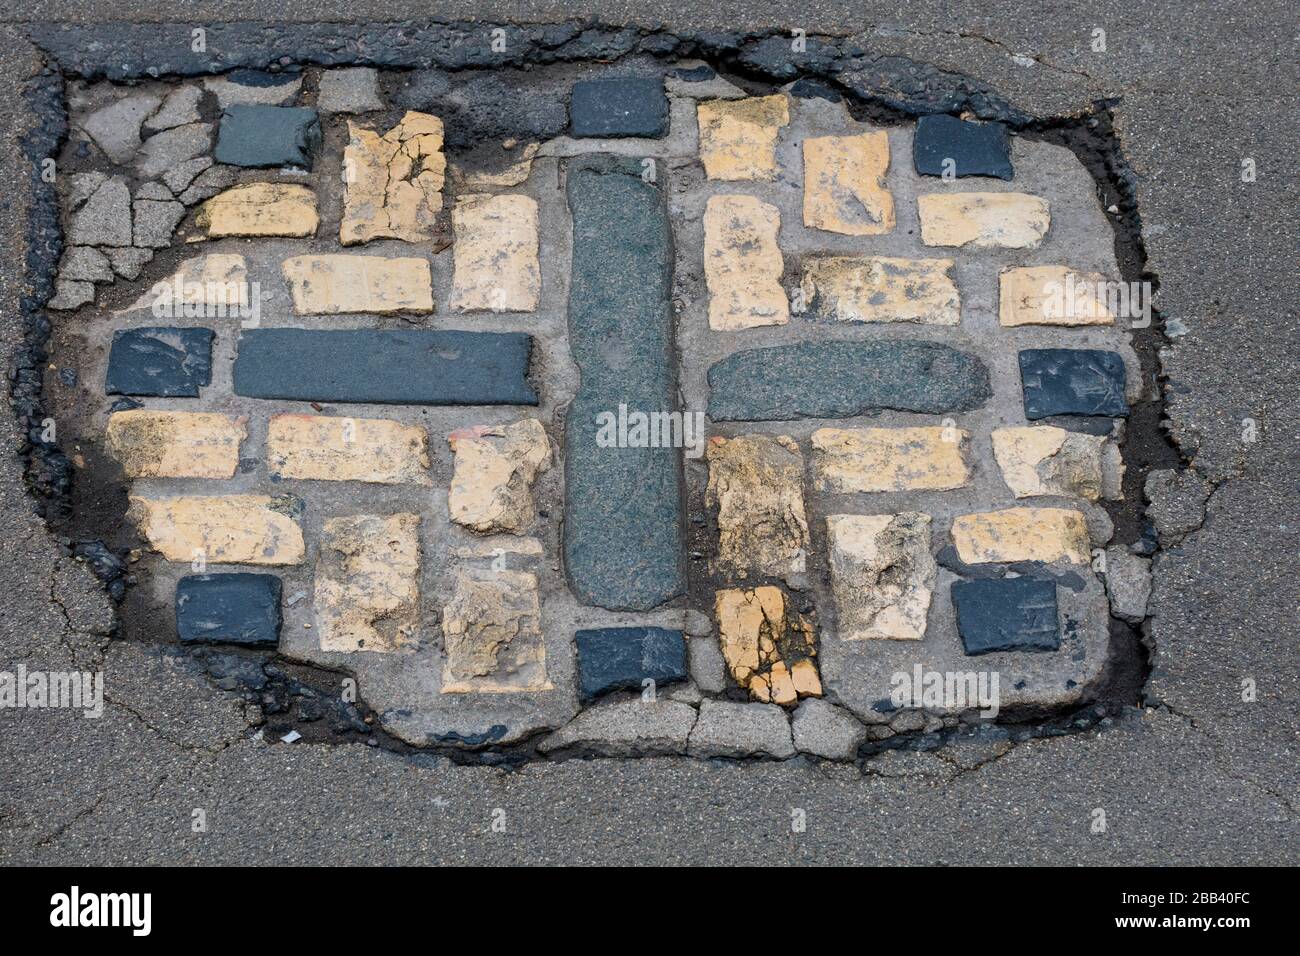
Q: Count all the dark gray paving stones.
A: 11